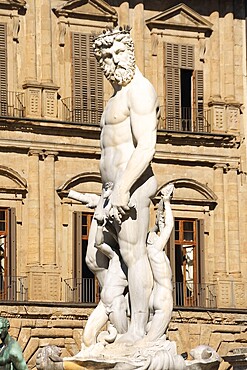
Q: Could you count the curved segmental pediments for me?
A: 3